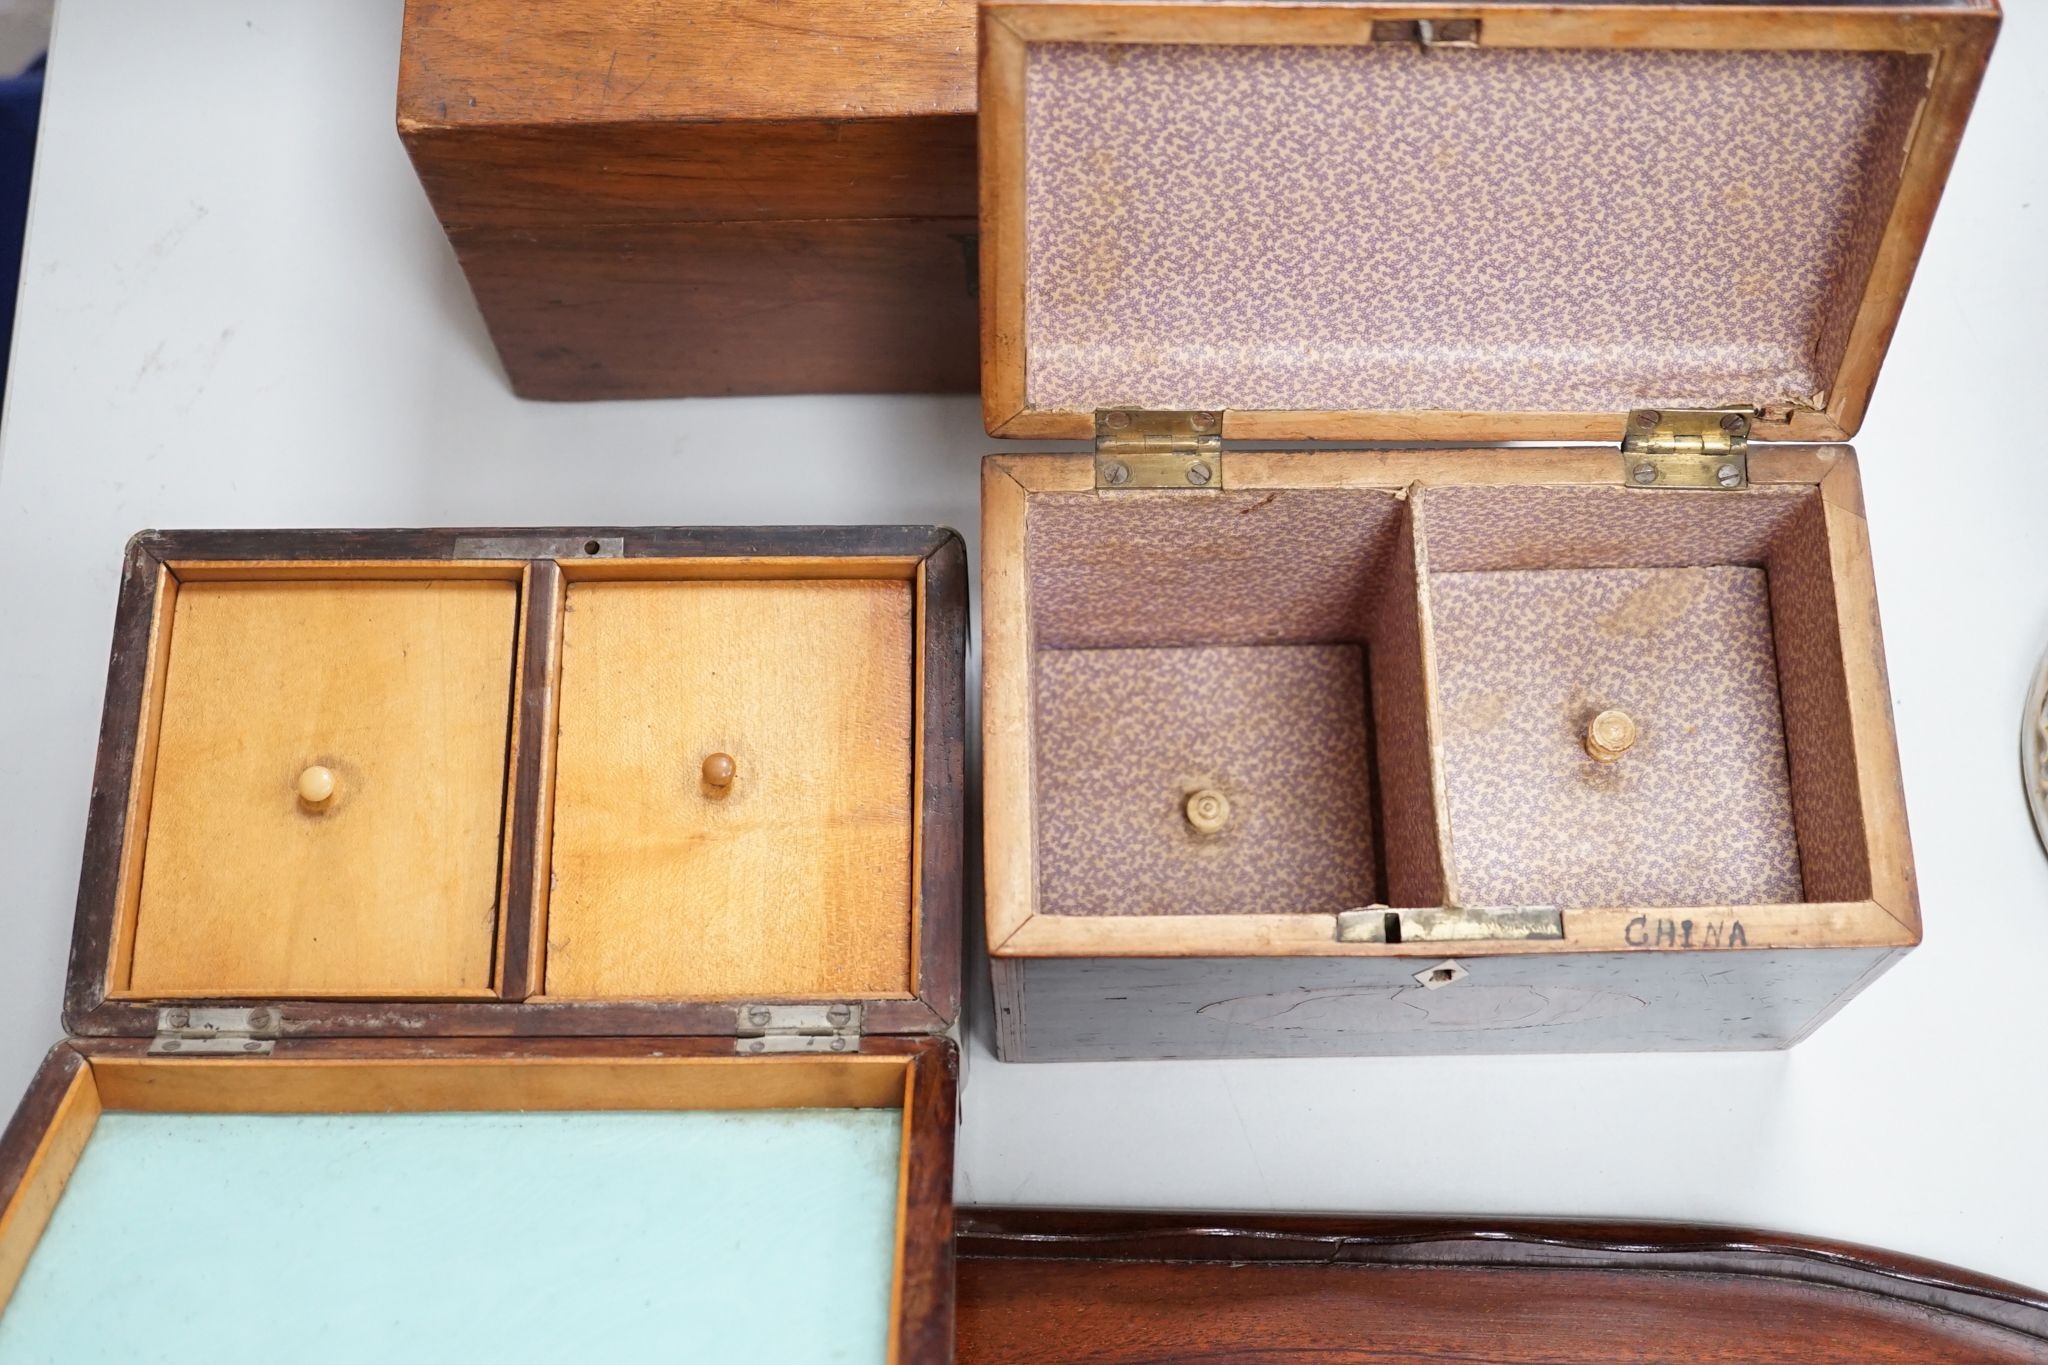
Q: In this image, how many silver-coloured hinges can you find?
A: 2